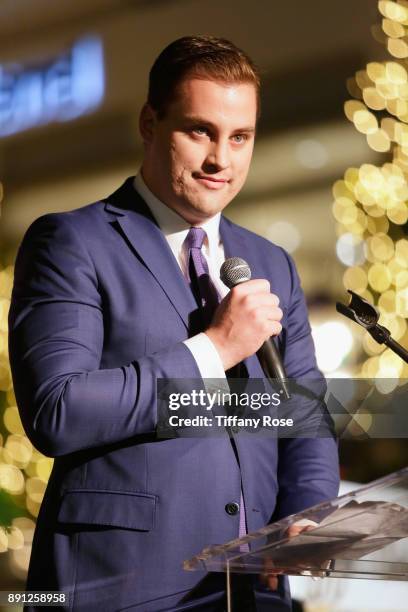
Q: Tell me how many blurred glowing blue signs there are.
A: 1